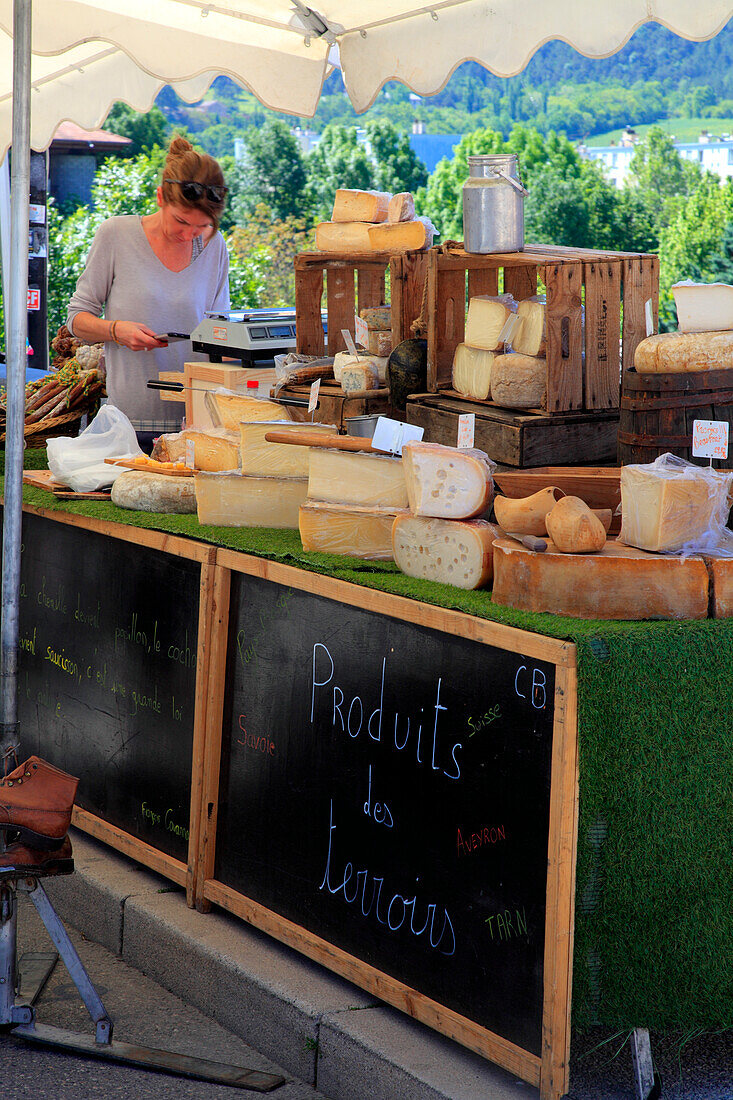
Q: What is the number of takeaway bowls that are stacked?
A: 0